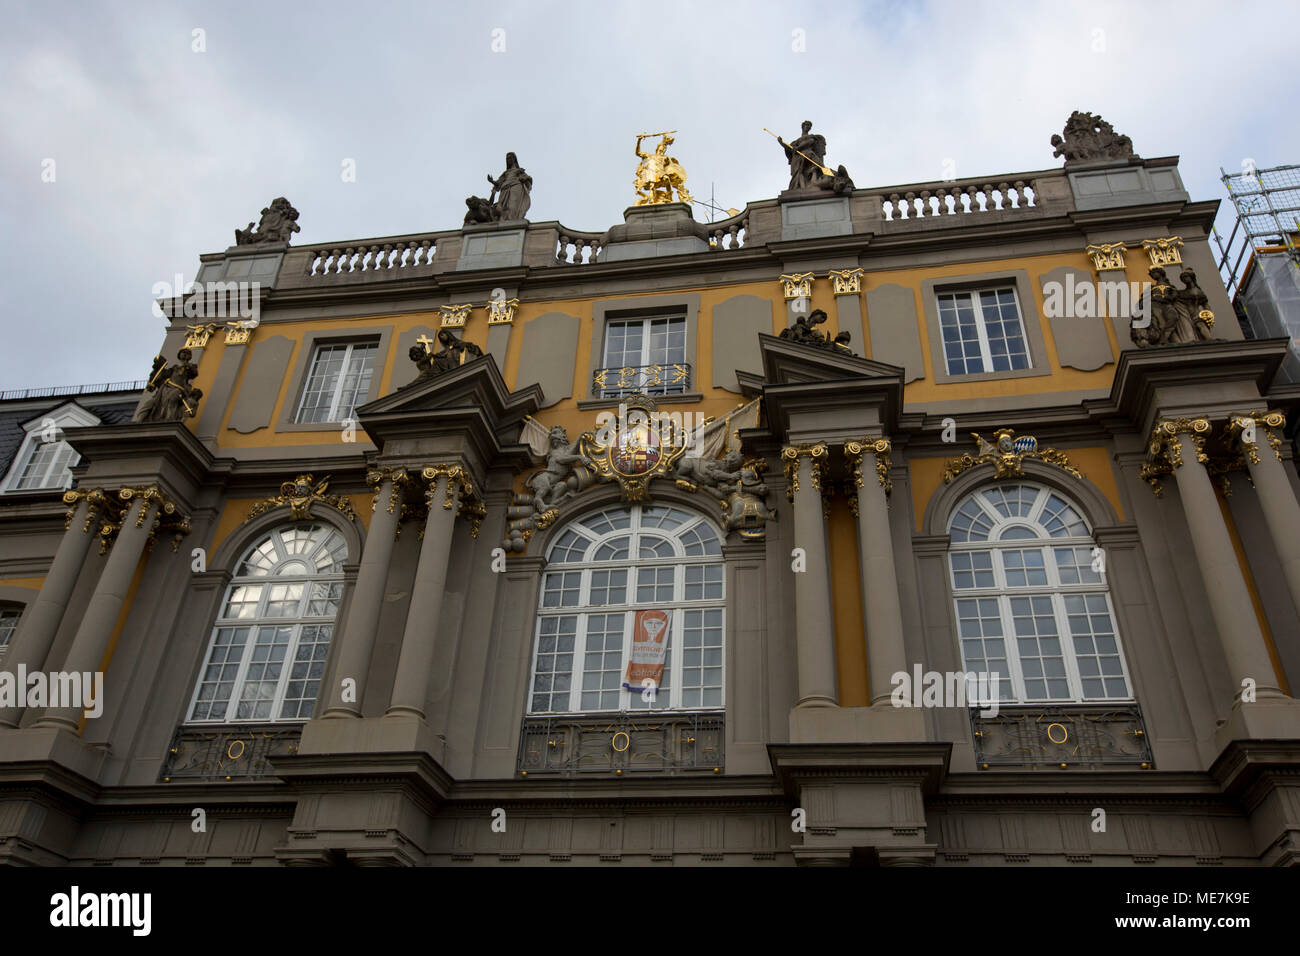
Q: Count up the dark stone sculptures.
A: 8